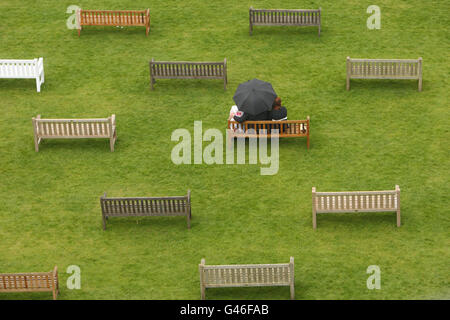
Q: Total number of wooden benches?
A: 11